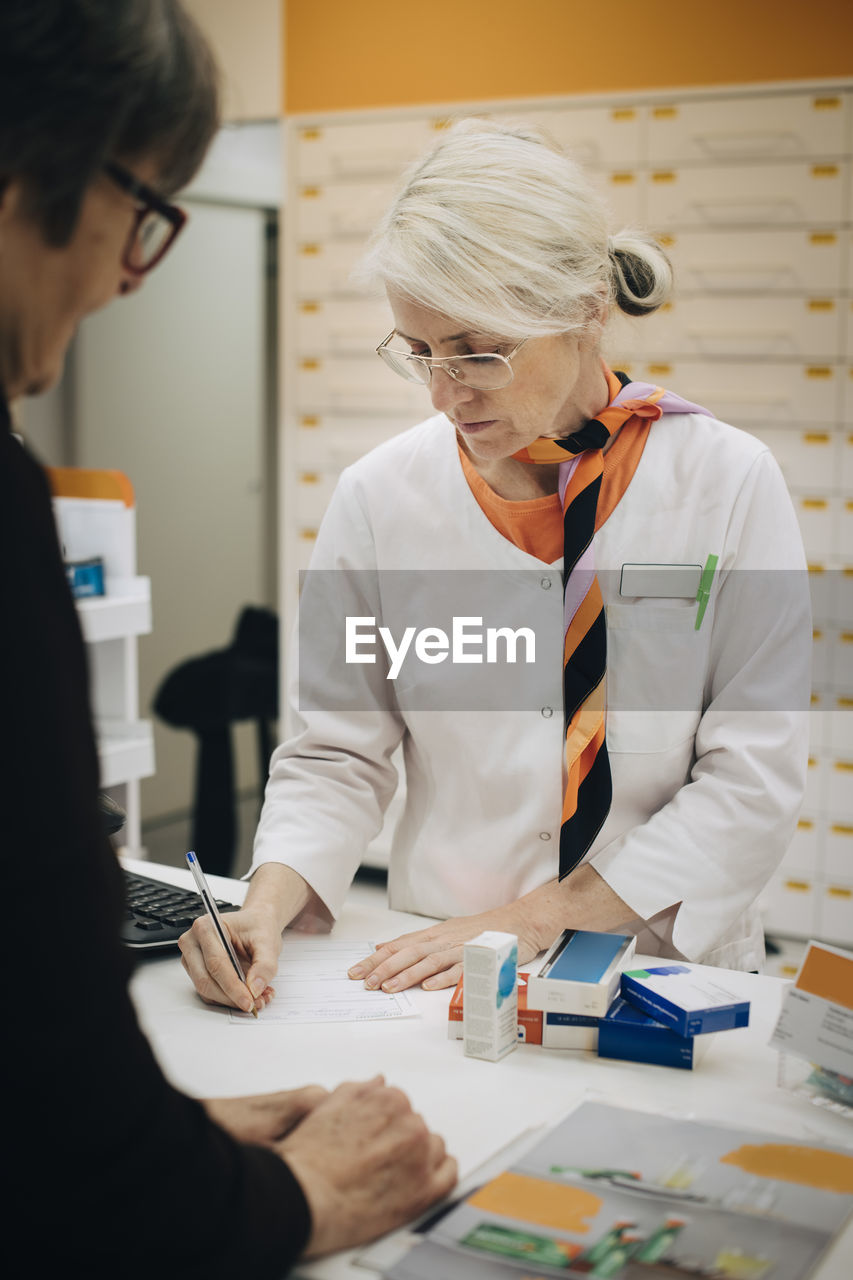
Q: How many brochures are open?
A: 1